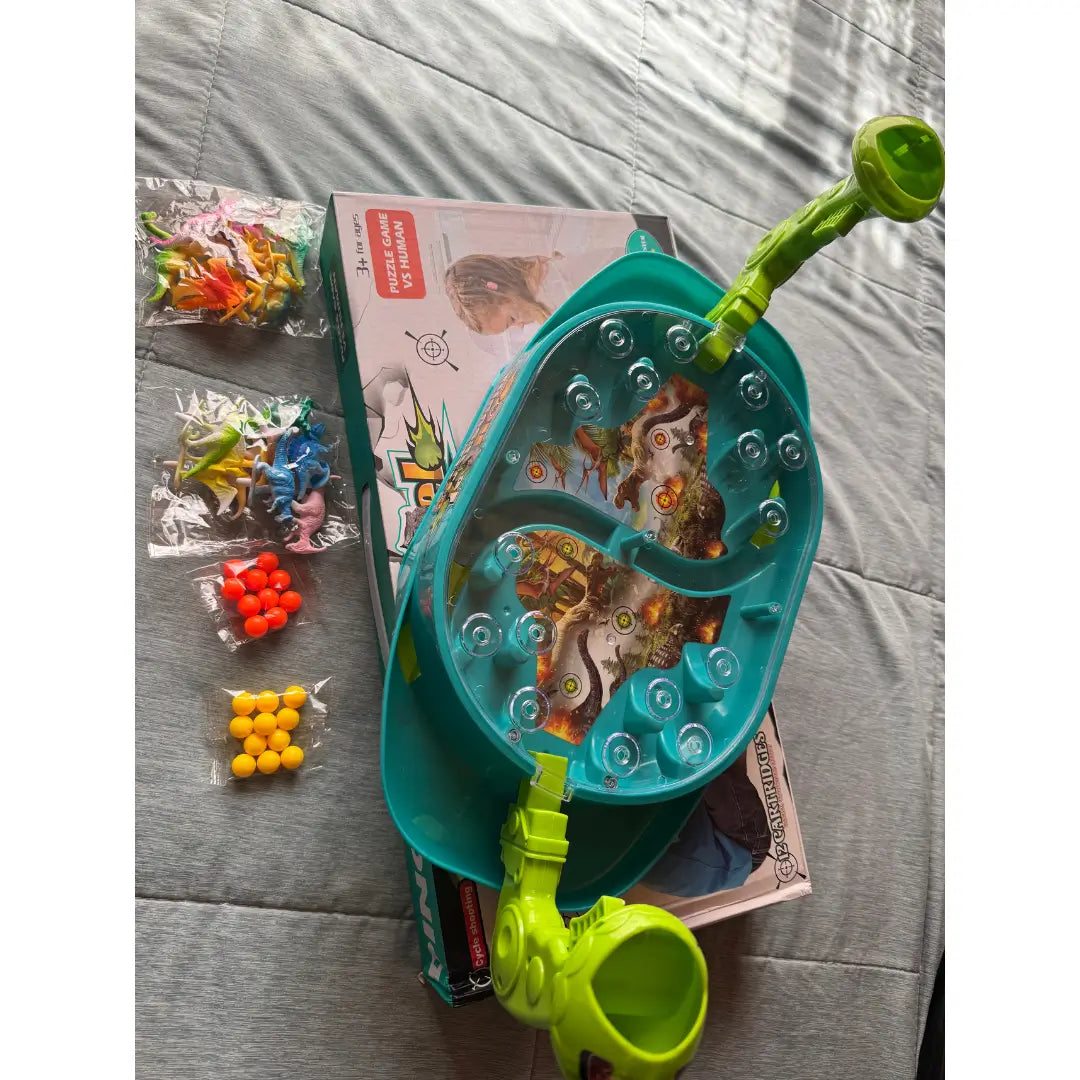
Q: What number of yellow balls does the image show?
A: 11